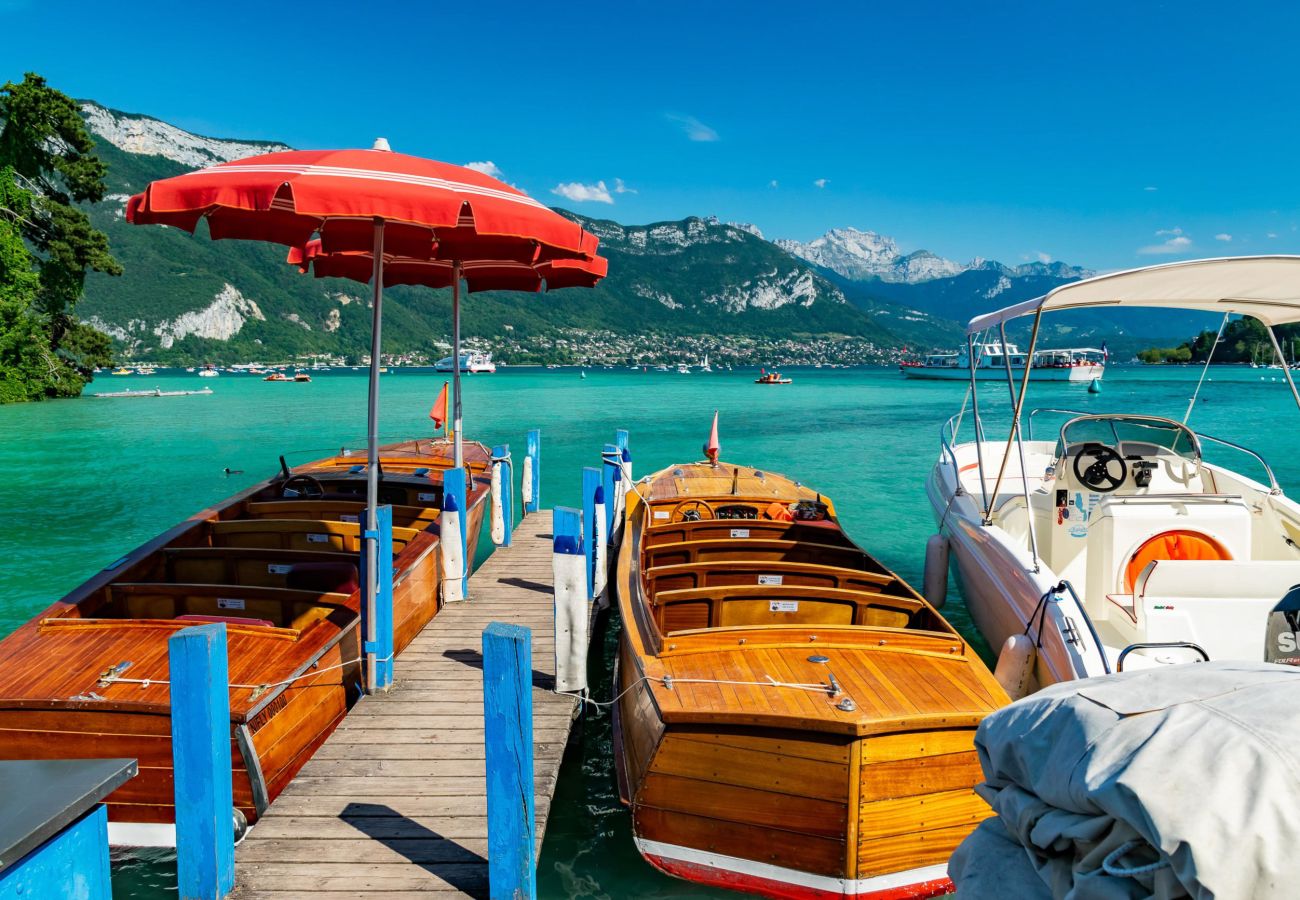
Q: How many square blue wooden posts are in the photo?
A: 10